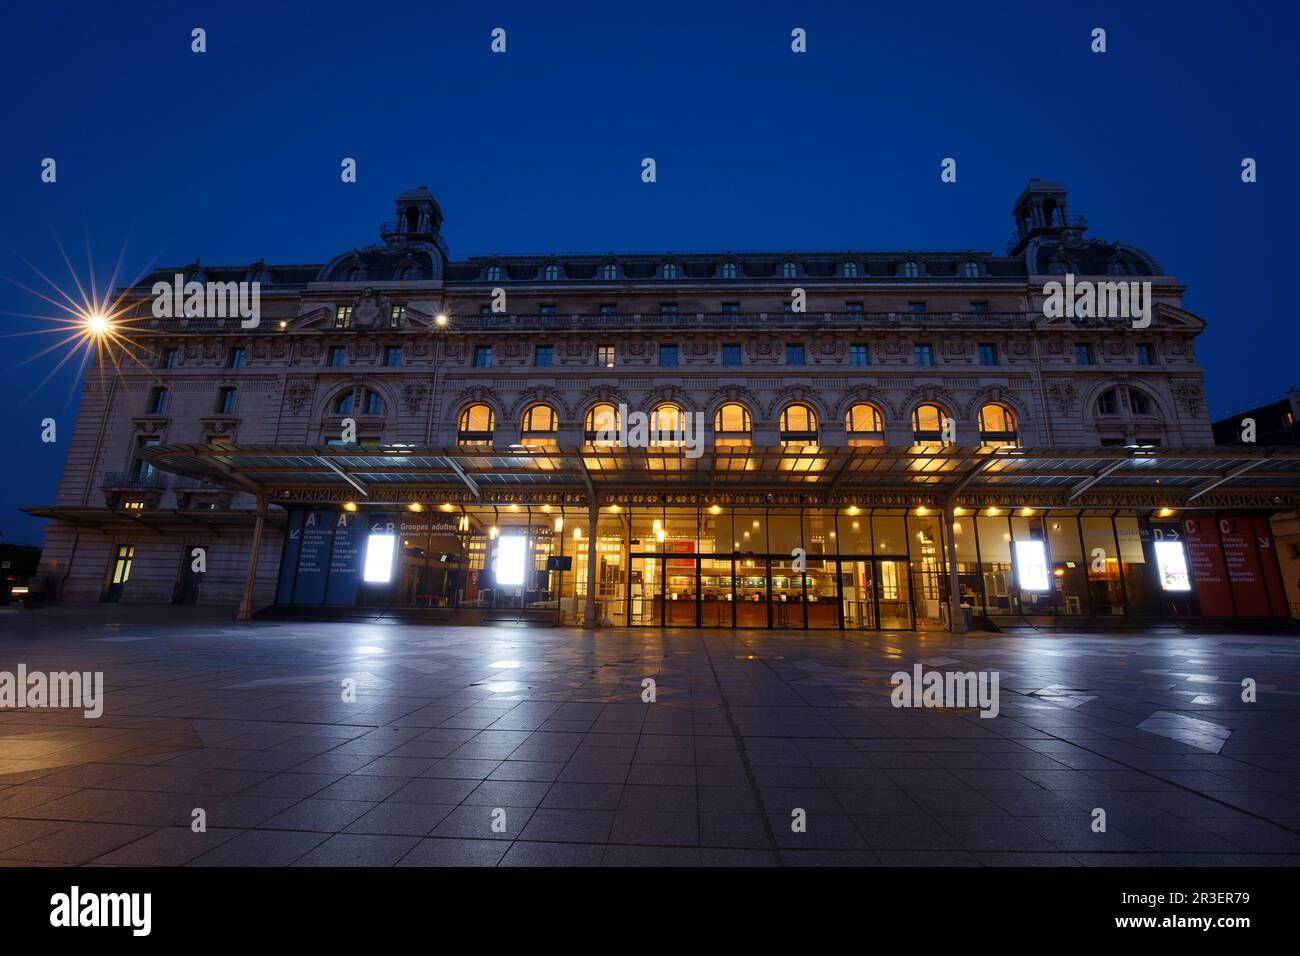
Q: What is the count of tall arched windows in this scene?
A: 9